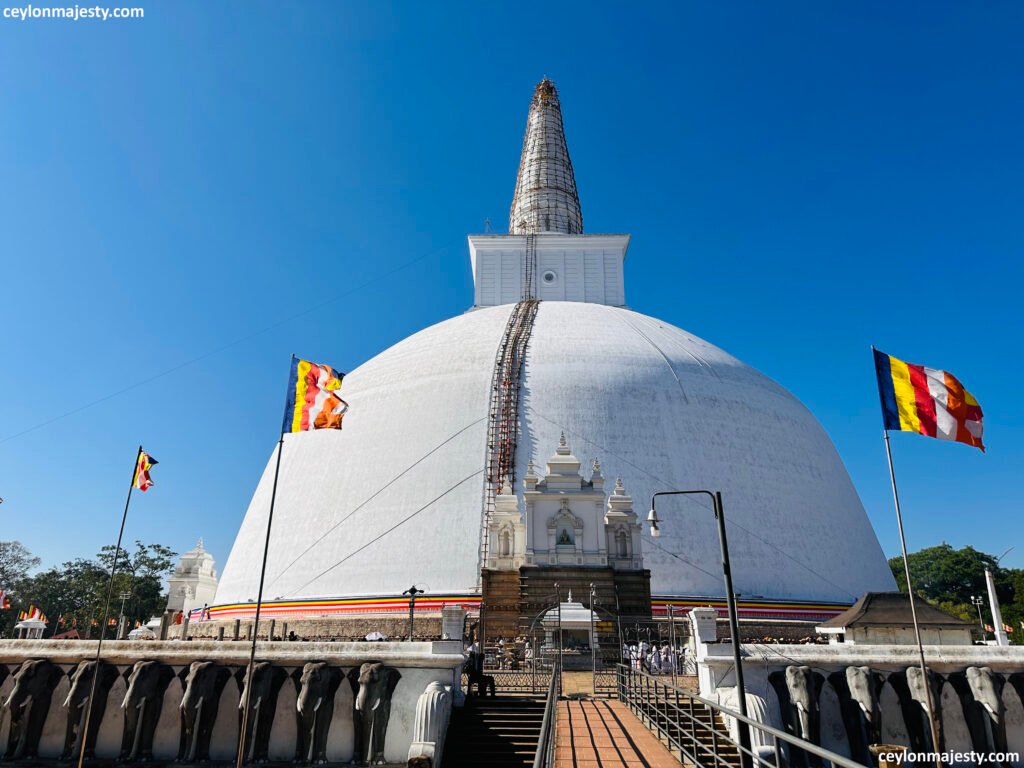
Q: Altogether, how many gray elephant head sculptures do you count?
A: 11